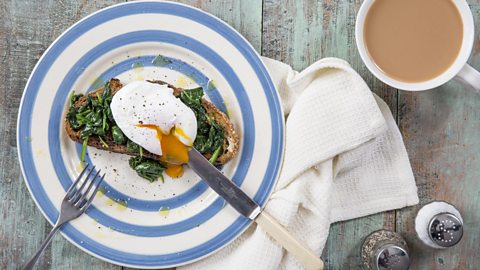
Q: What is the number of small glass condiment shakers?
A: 2